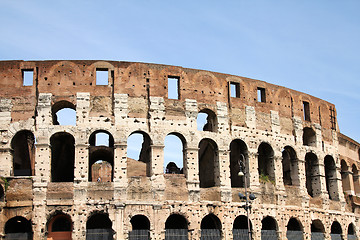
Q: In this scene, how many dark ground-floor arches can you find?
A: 12